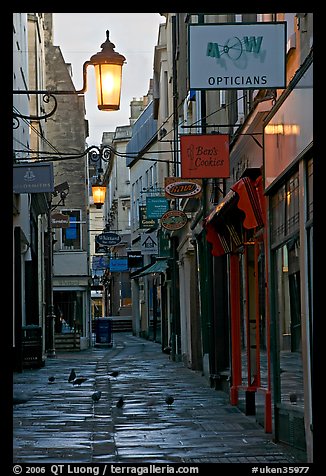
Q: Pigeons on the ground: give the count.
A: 7